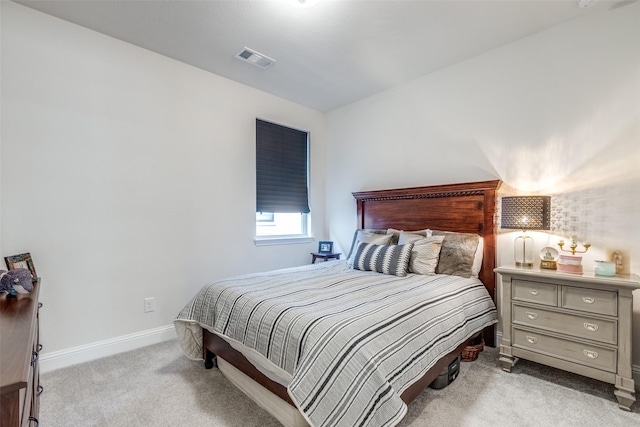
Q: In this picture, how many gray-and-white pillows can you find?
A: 1